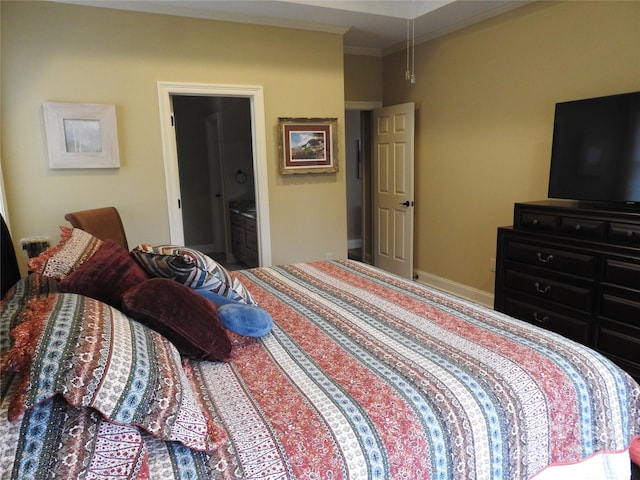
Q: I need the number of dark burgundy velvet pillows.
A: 2